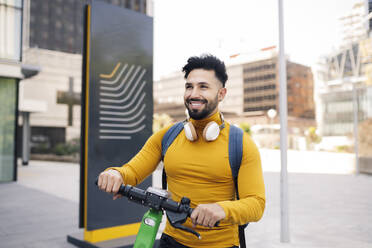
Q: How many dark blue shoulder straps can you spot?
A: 2